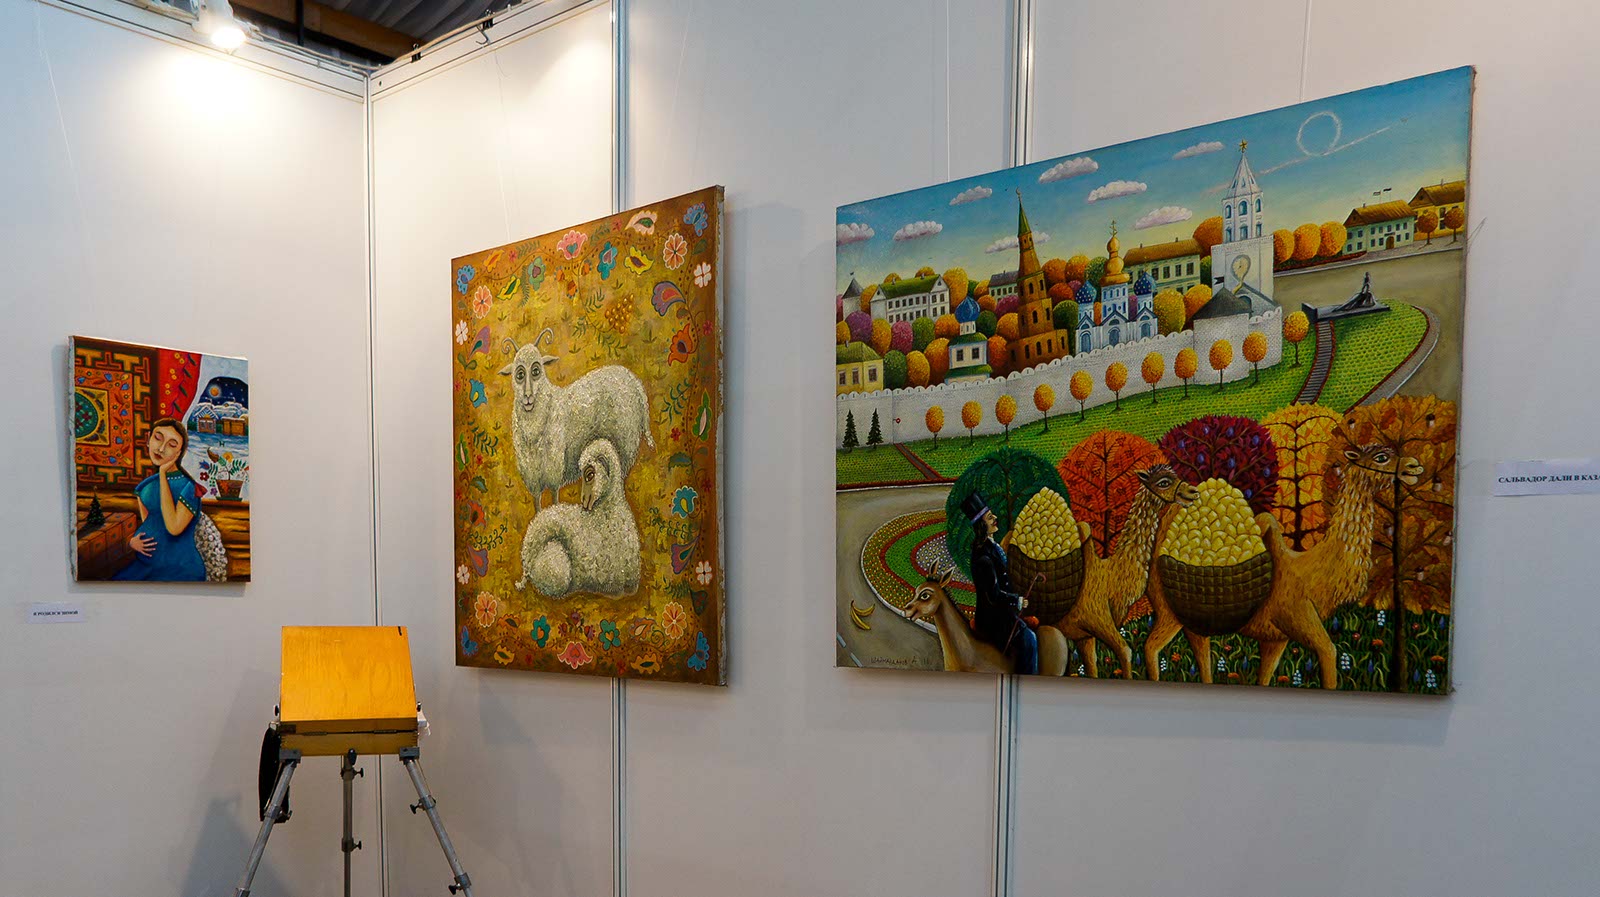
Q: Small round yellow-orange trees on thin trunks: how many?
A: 11